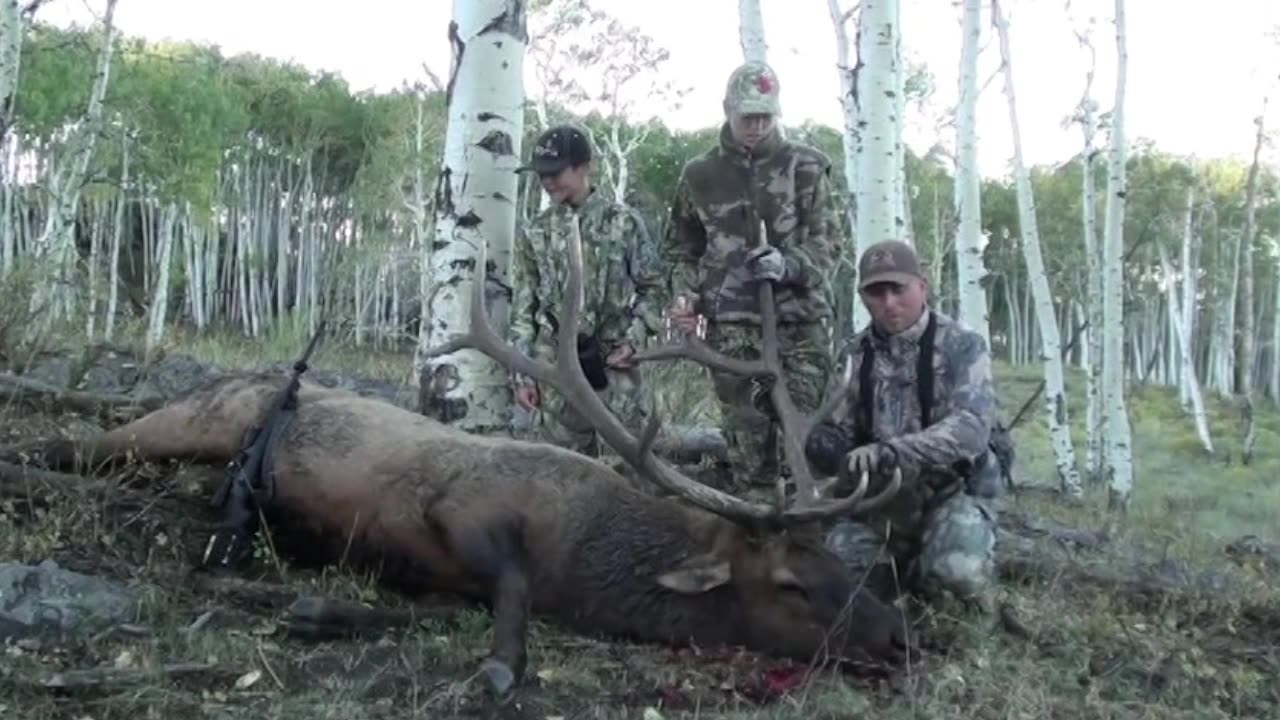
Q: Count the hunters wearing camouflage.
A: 3